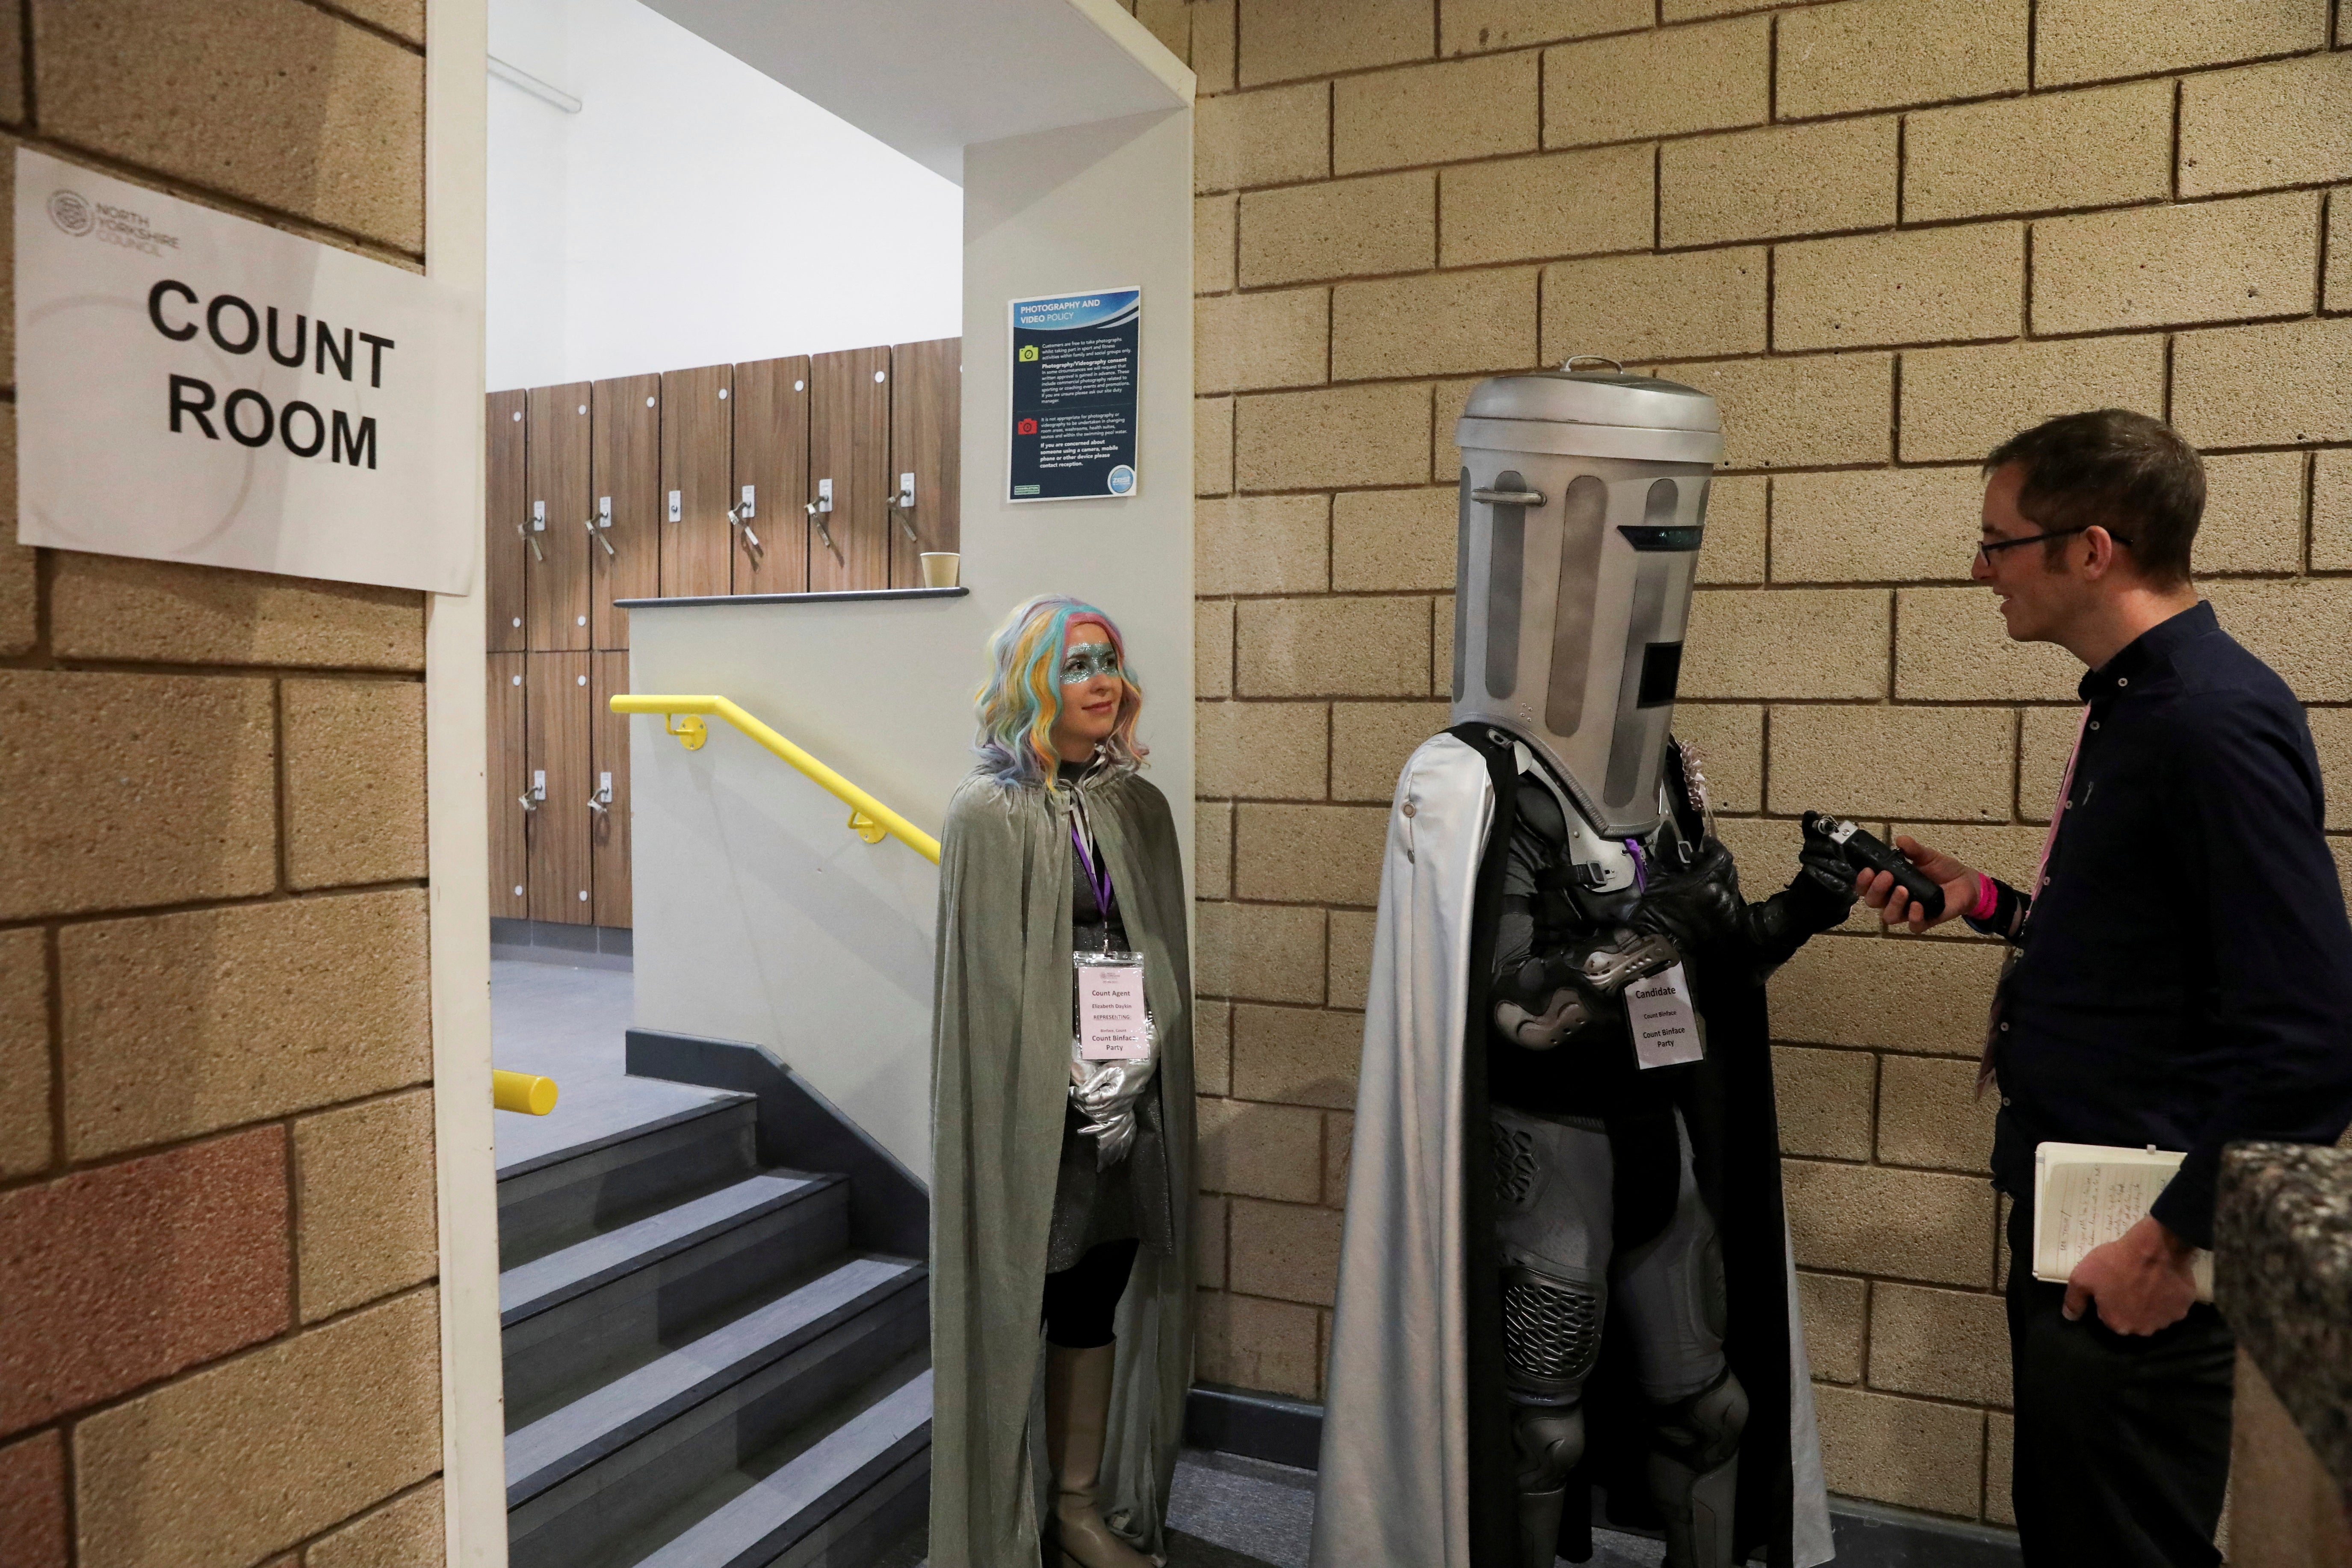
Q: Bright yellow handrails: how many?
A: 2